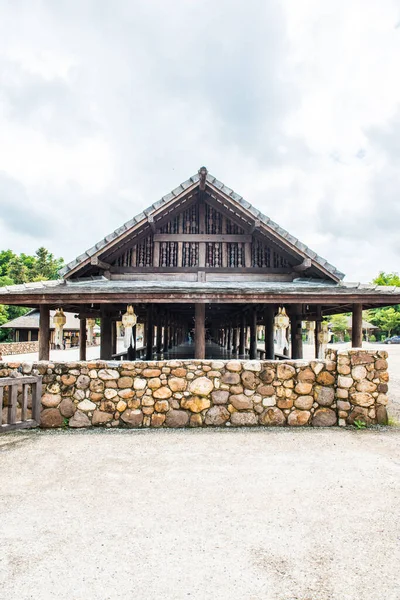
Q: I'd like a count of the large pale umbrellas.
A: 0